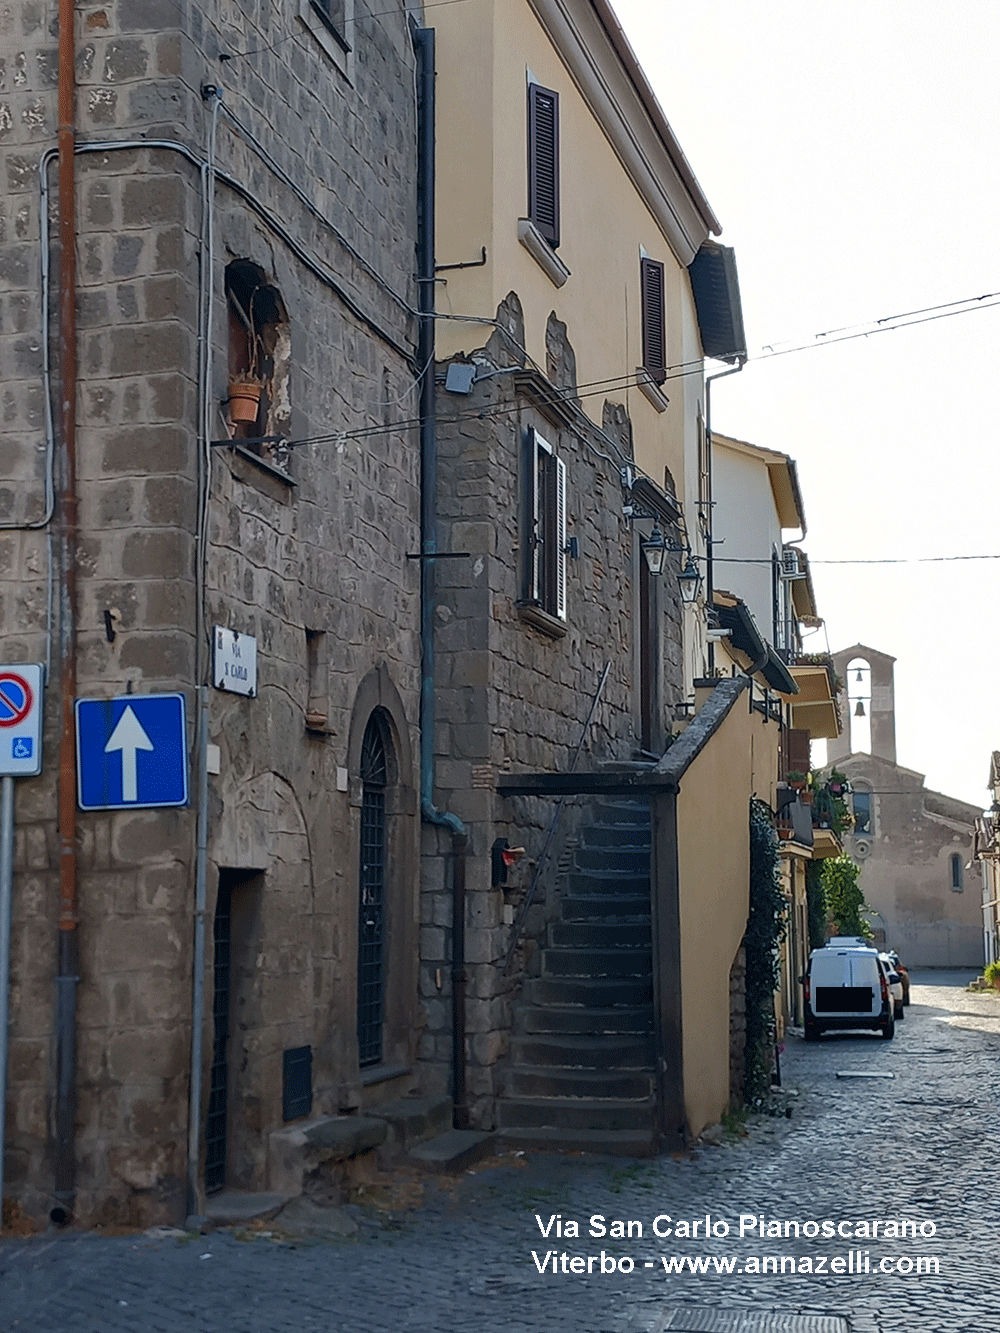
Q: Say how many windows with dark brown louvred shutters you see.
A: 2